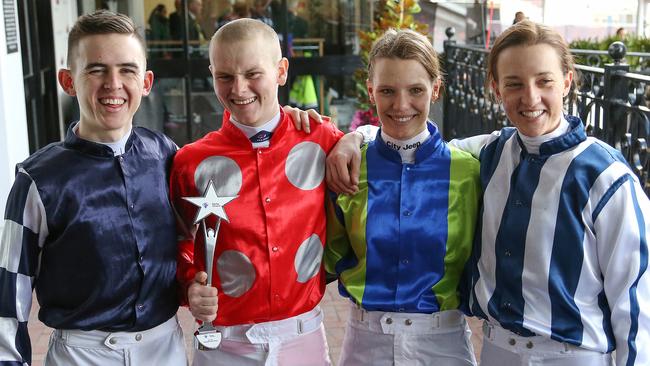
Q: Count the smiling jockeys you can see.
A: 4